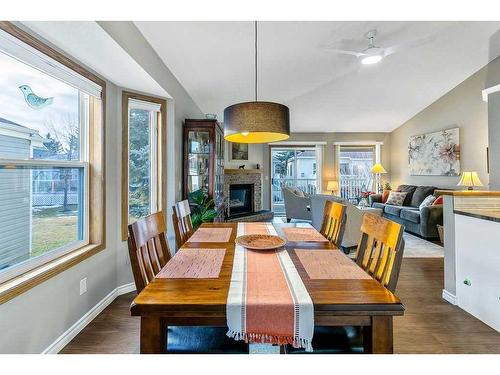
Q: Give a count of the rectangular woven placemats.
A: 4